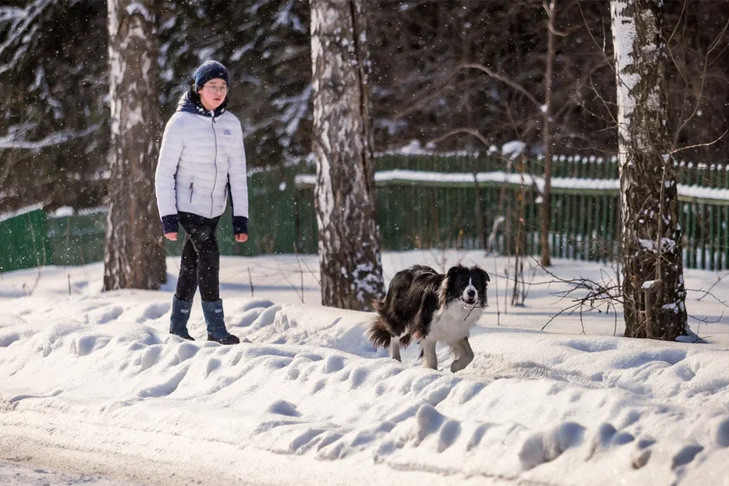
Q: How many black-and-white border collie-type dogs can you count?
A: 1